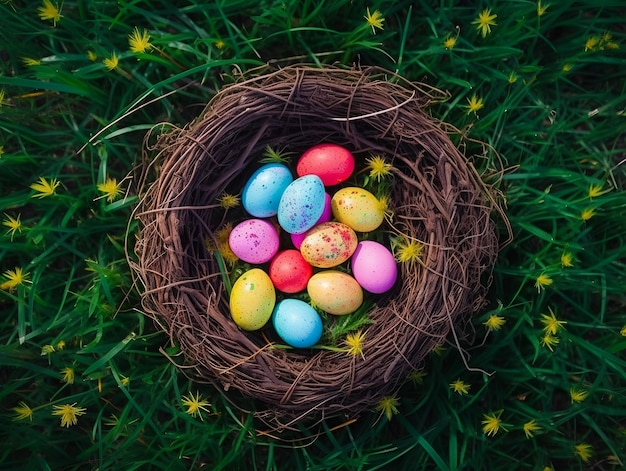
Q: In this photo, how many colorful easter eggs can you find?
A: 12